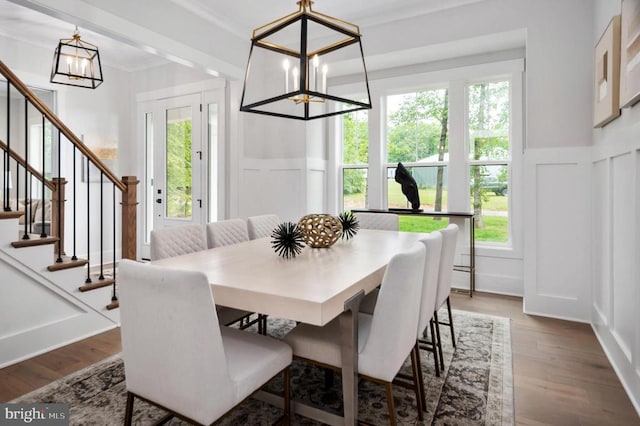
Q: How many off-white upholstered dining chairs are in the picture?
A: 8